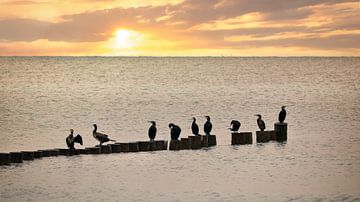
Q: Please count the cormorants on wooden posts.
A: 9